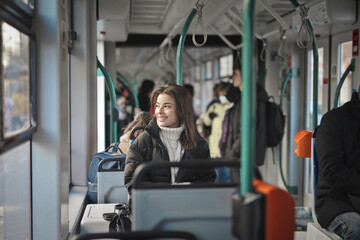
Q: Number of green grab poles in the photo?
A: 7